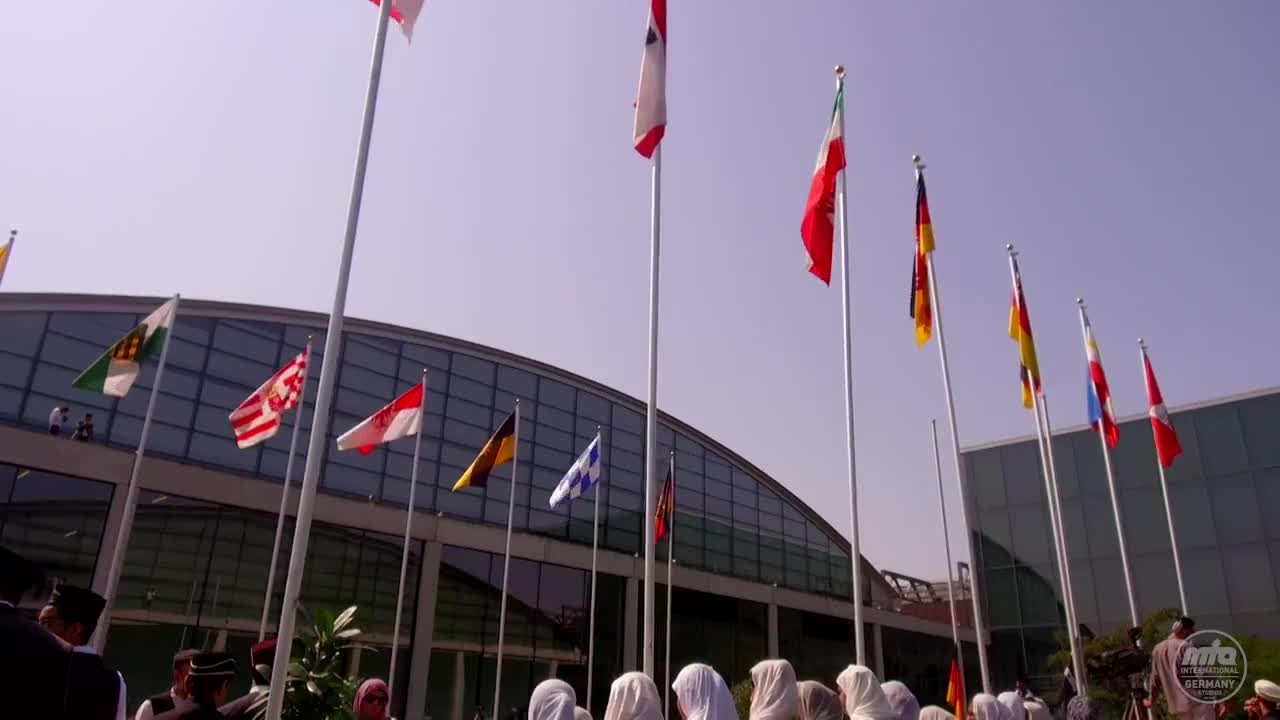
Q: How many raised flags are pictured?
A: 14